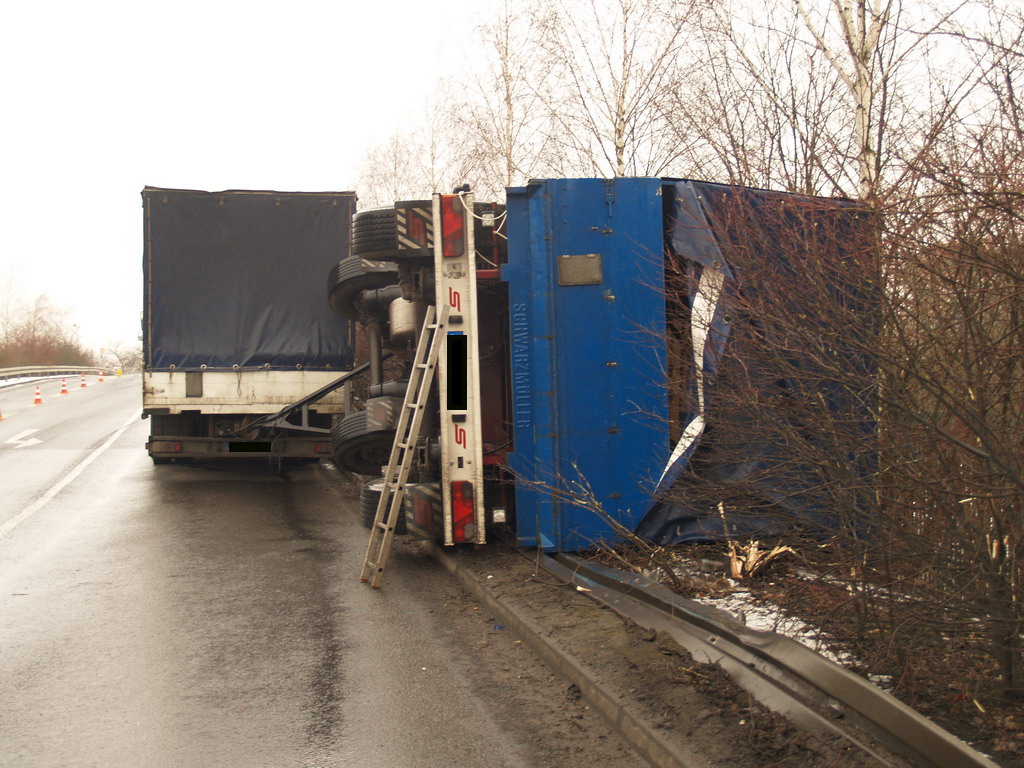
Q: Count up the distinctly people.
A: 0